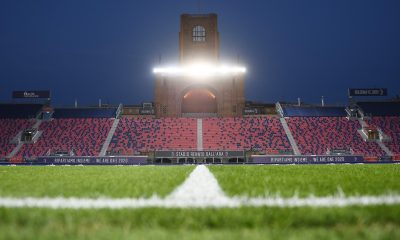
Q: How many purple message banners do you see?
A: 2